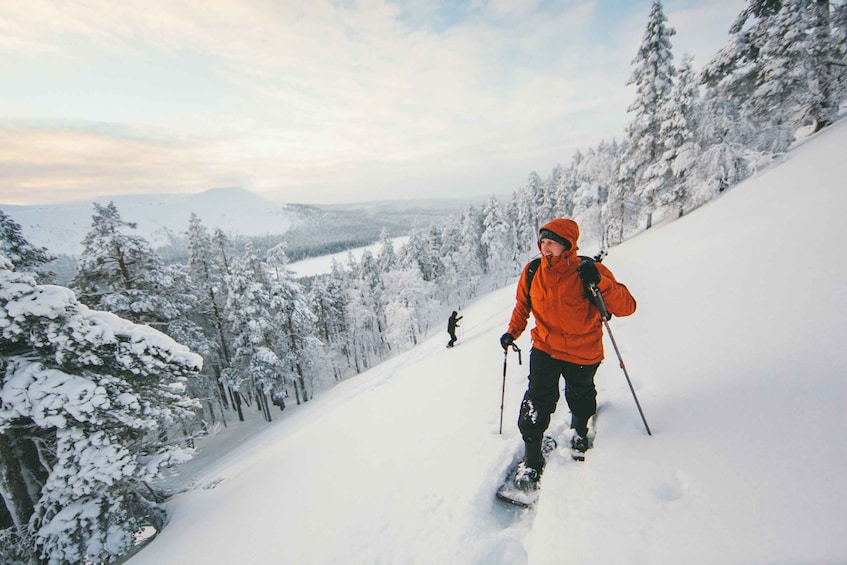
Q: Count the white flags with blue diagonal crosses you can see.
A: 0